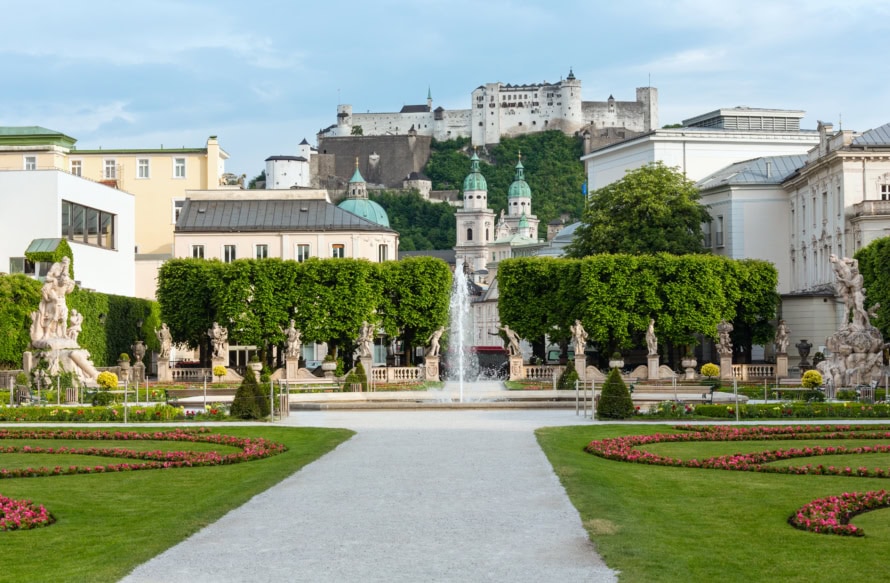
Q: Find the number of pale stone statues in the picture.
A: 12